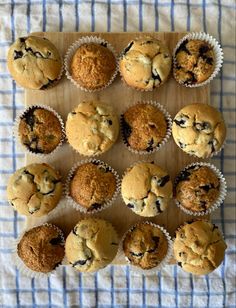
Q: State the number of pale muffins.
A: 8